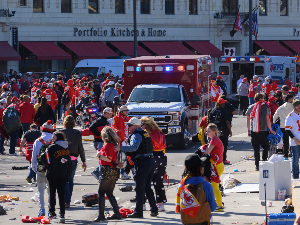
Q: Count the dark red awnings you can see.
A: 8